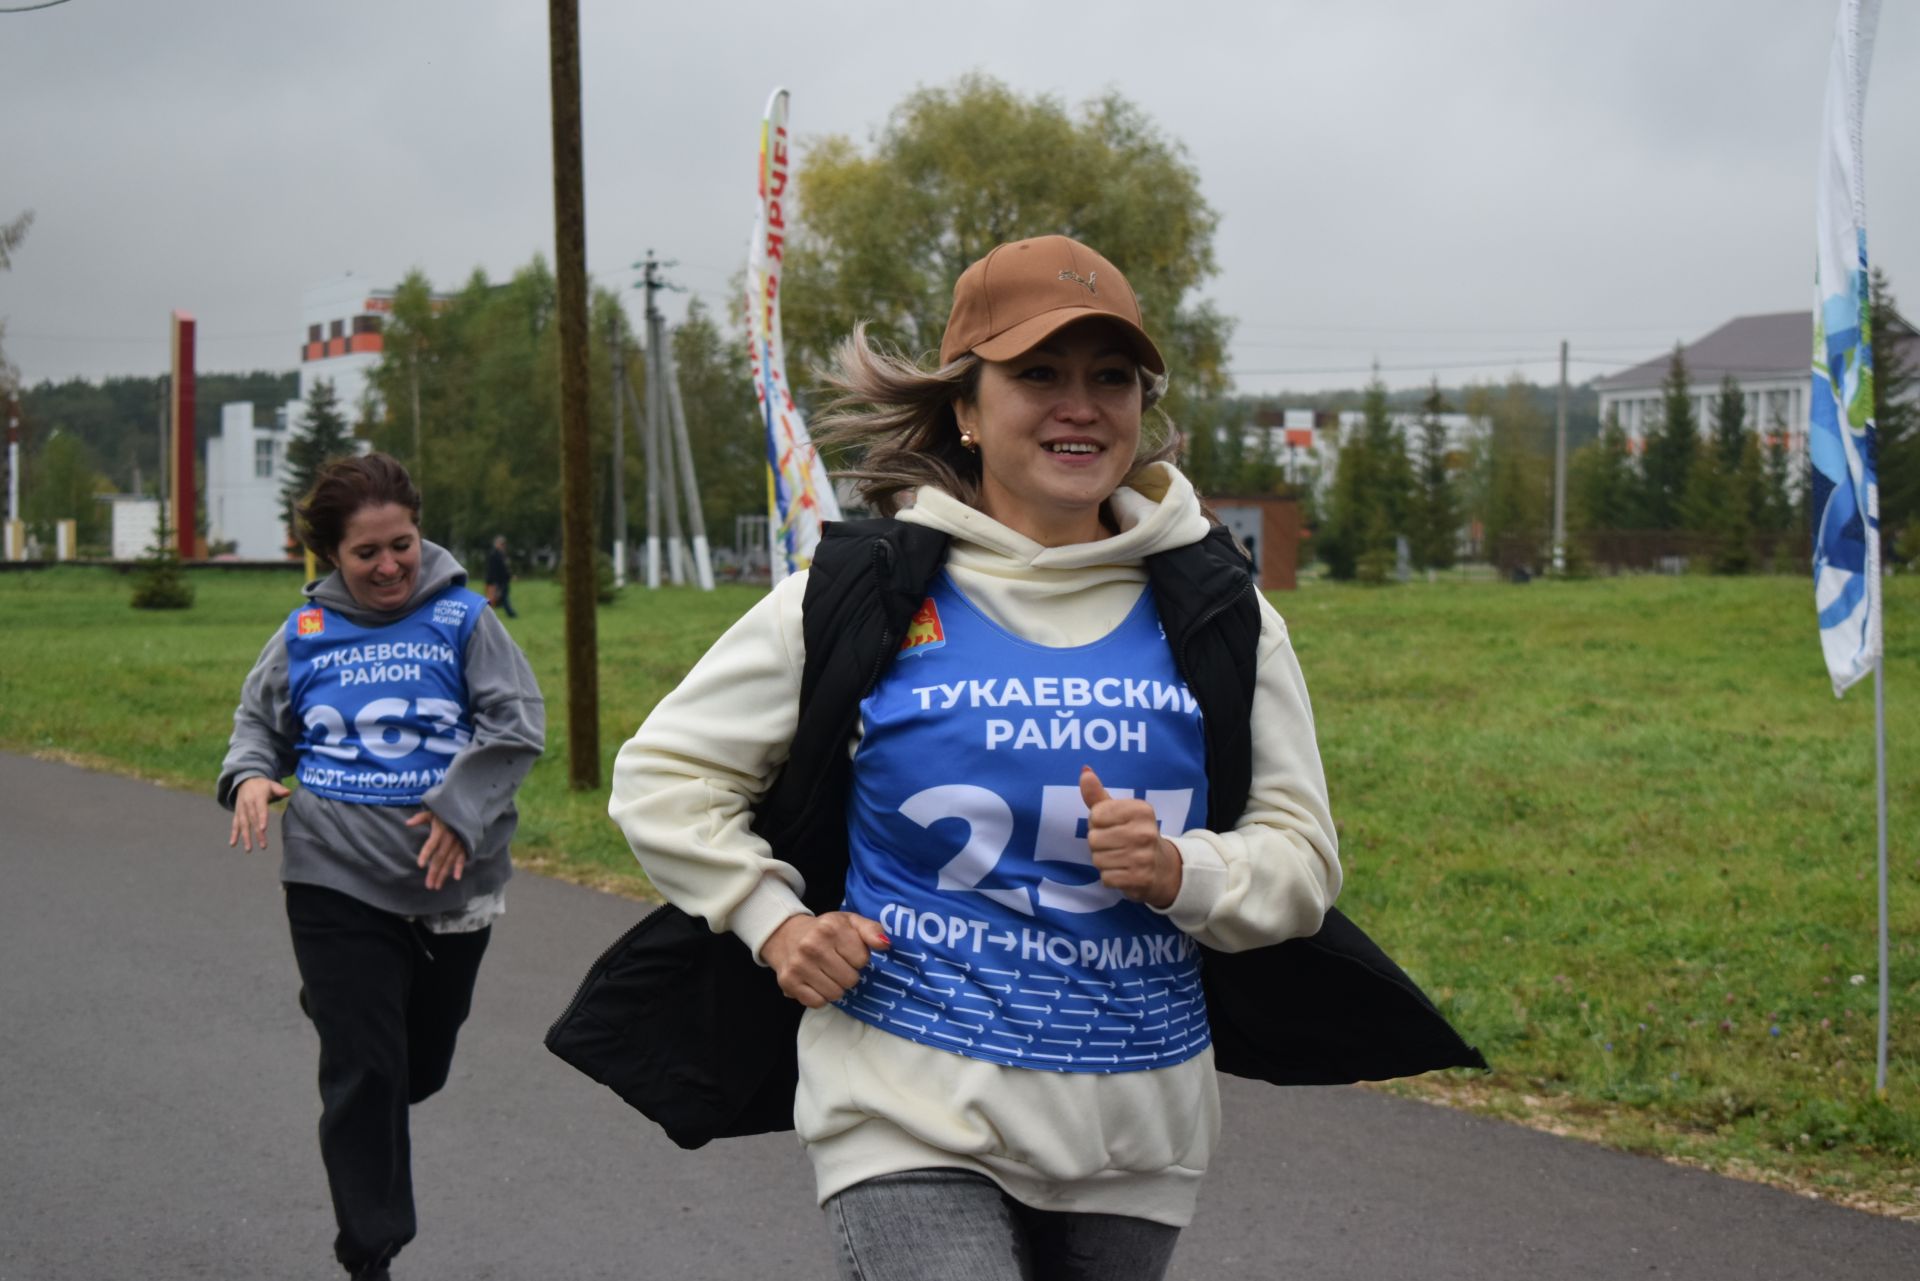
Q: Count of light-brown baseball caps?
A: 1